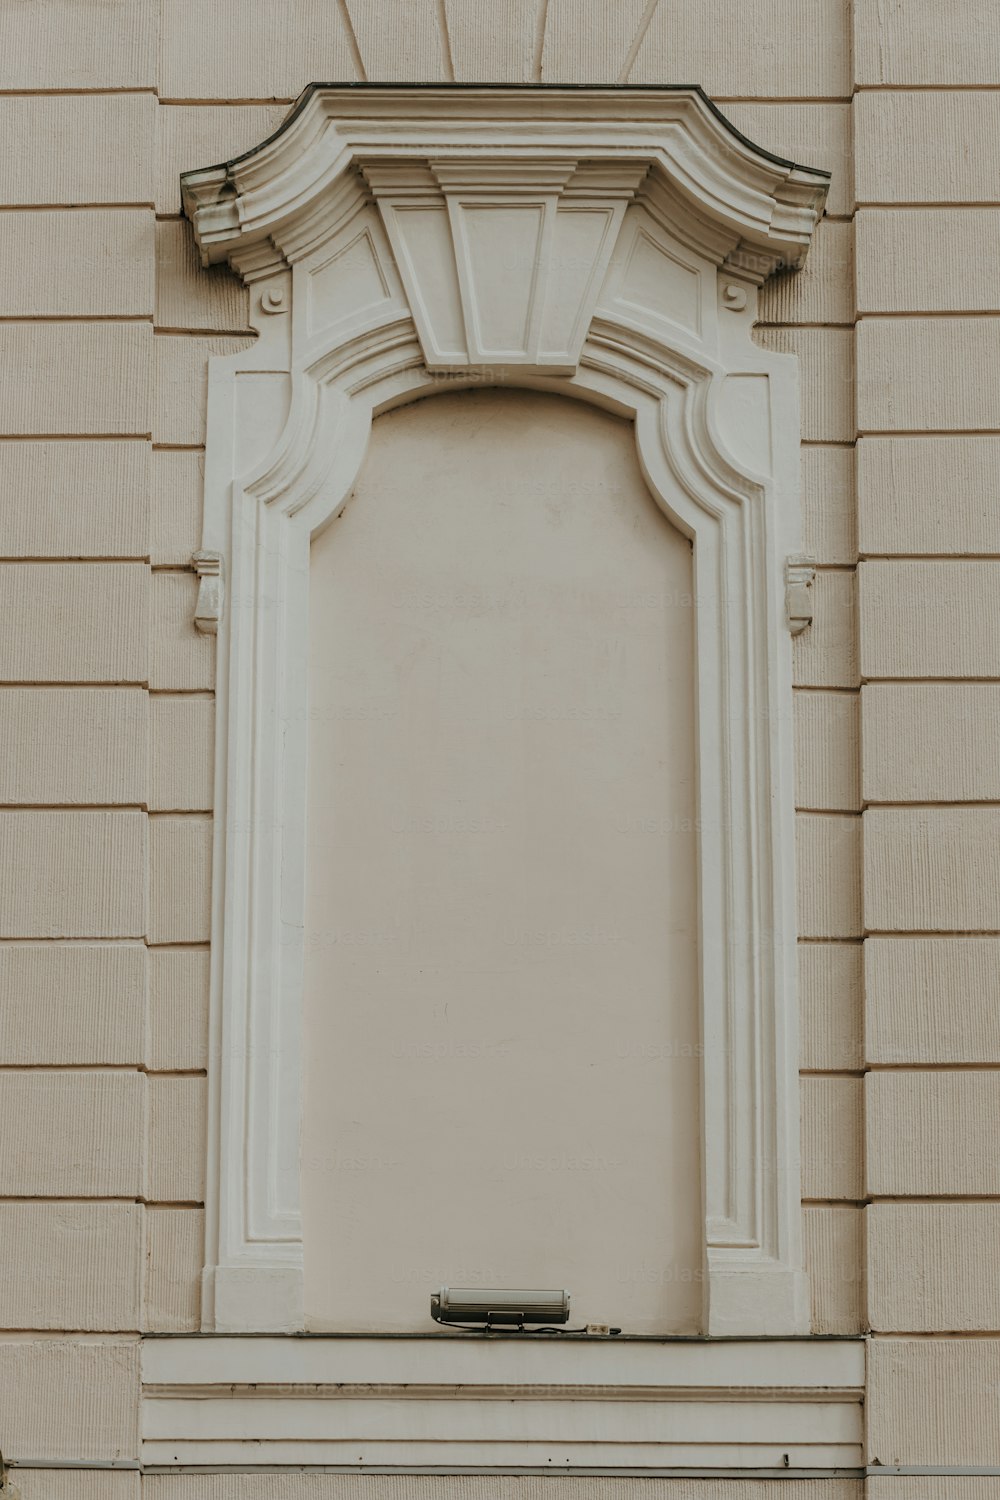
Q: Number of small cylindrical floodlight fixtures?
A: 1